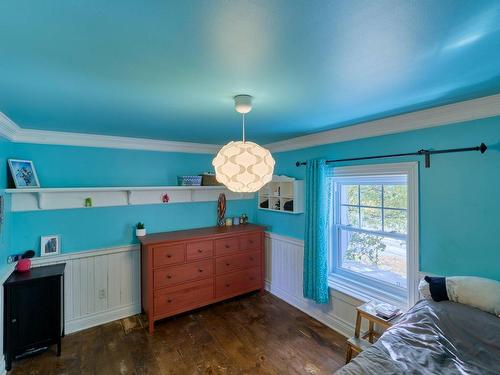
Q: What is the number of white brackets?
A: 3